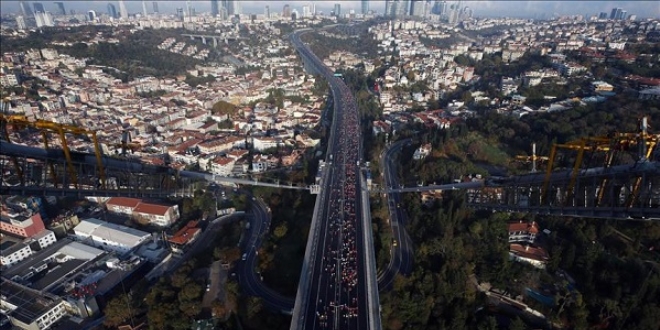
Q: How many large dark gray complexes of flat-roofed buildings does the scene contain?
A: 1